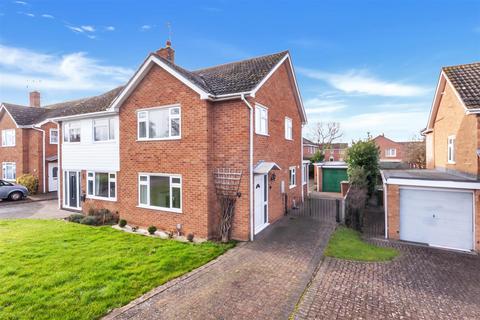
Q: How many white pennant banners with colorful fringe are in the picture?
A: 0